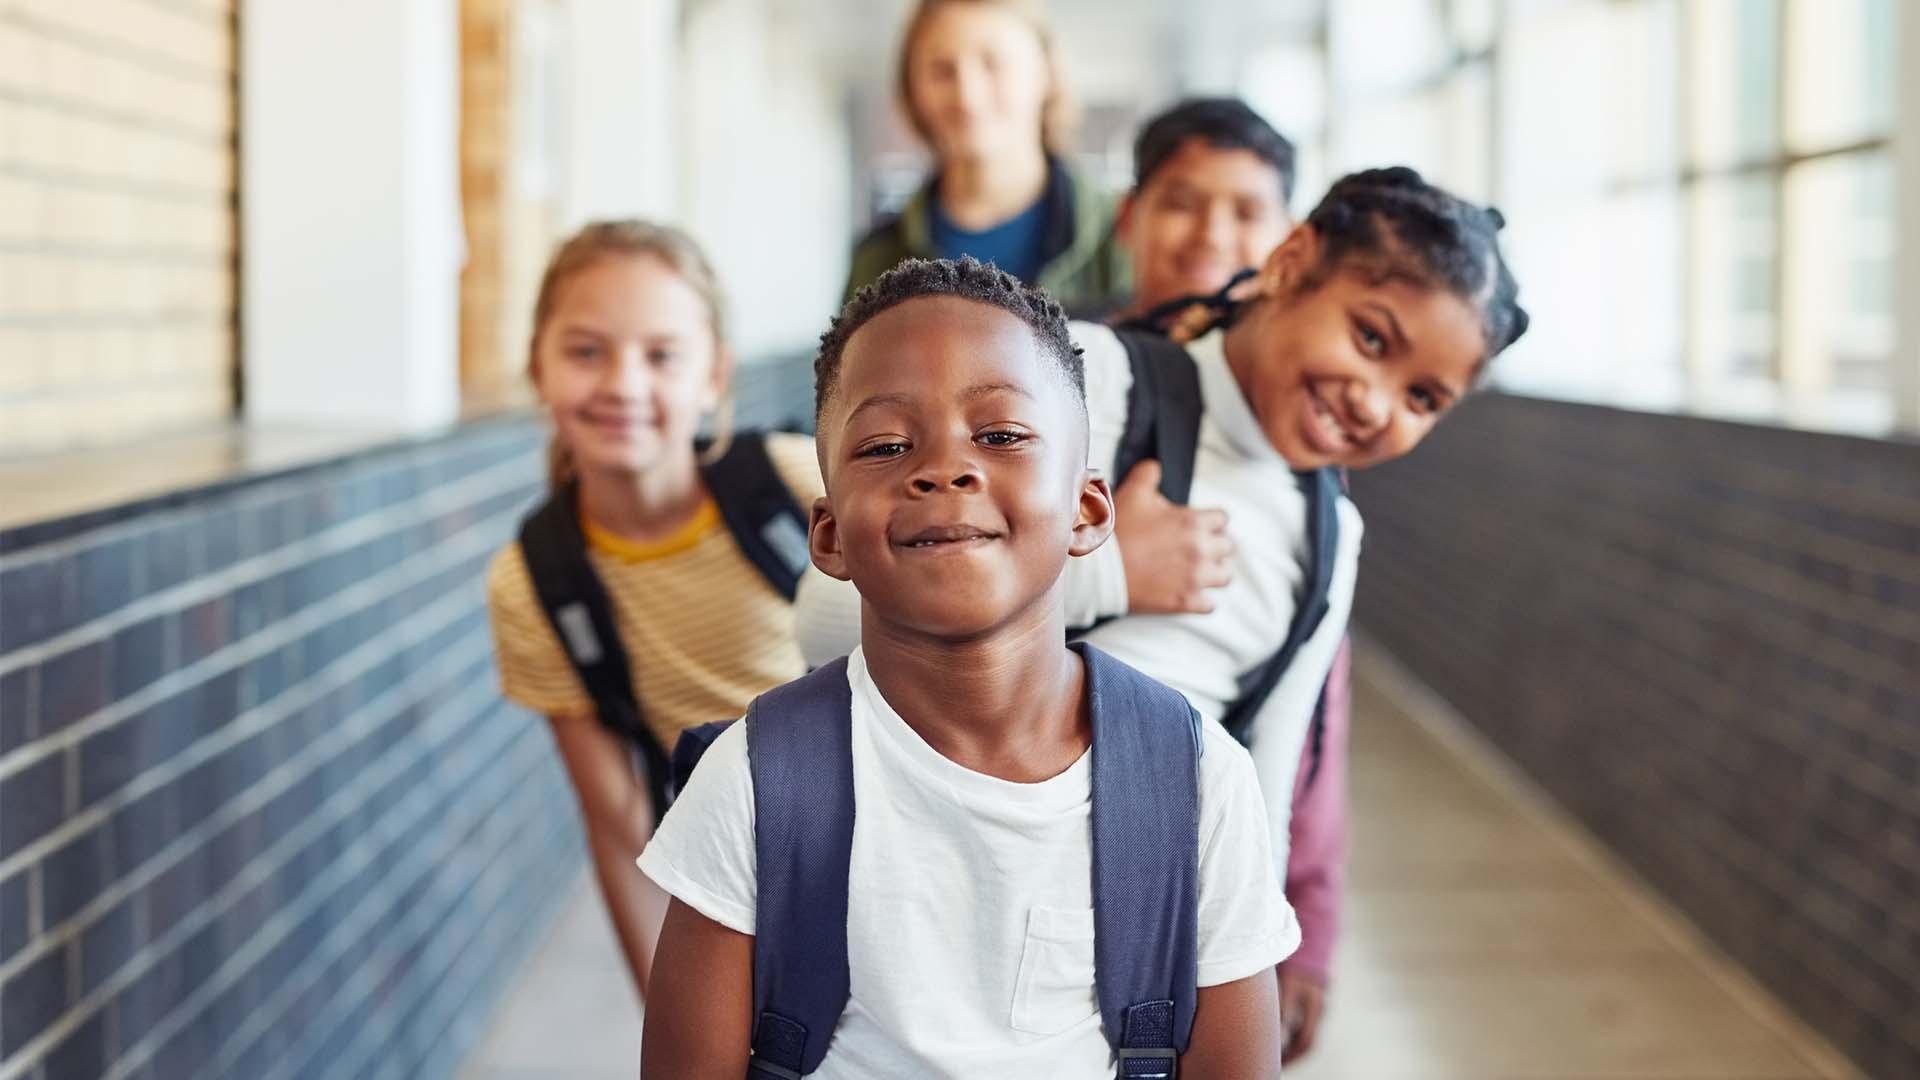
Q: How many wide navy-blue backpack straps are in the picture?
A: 2